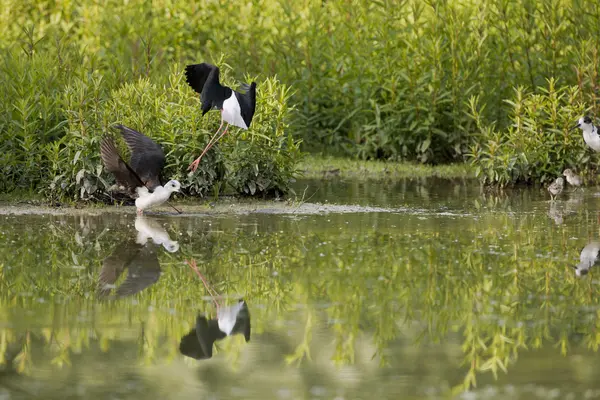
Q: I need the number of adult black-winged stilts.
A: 3